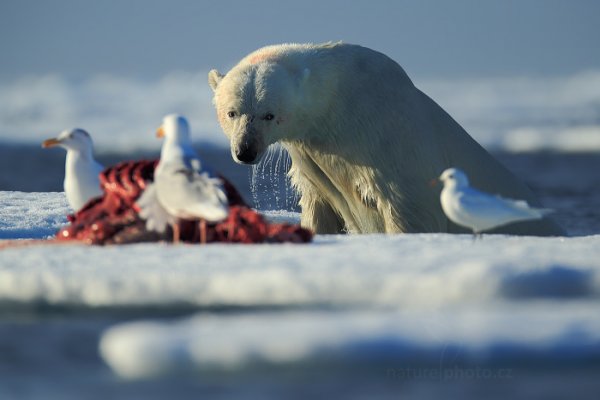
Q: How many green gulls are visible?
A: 0